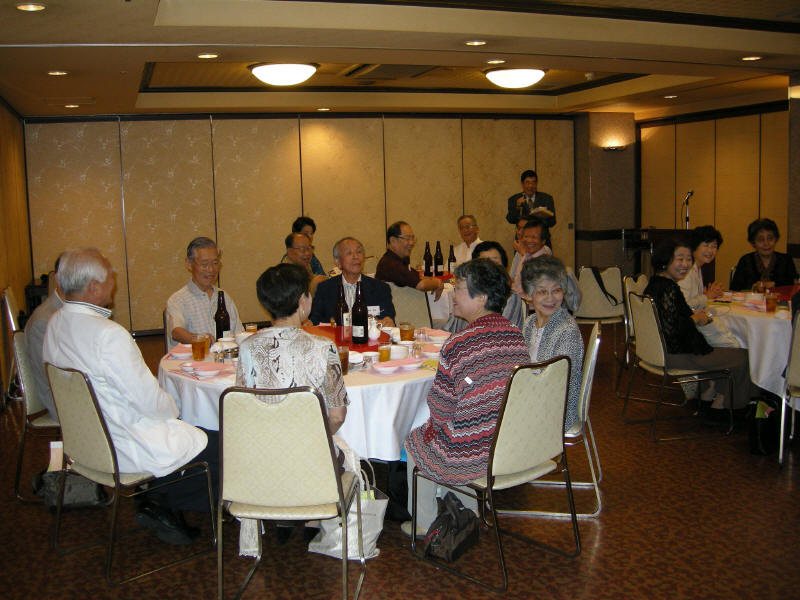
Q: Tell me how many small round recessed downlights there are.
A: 9